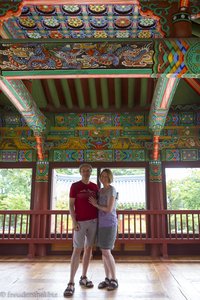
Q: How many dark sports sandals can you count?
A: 4